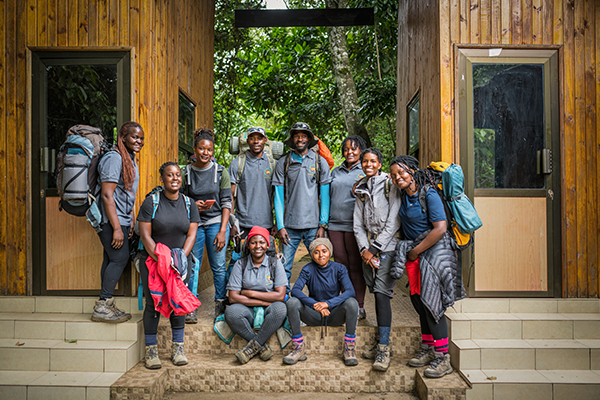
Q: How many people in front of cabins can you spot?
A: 10